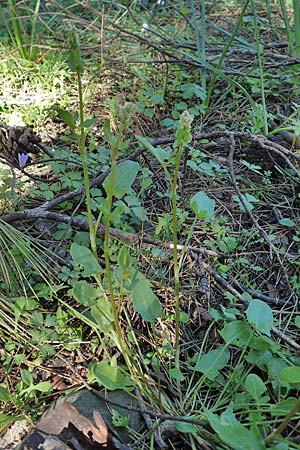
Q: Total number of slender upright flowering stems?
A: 3